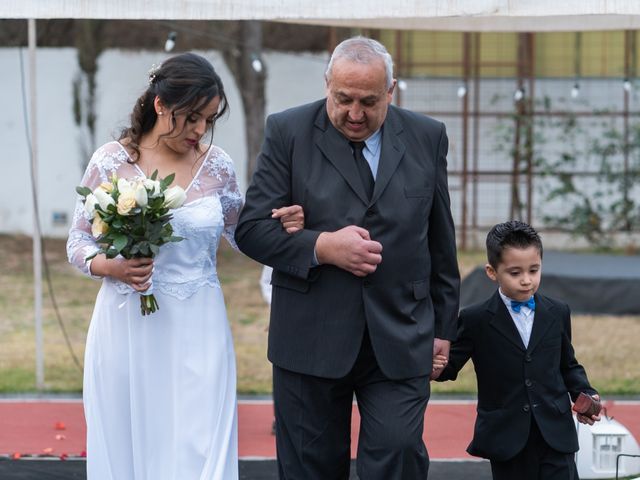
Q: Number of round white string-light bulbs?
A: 7